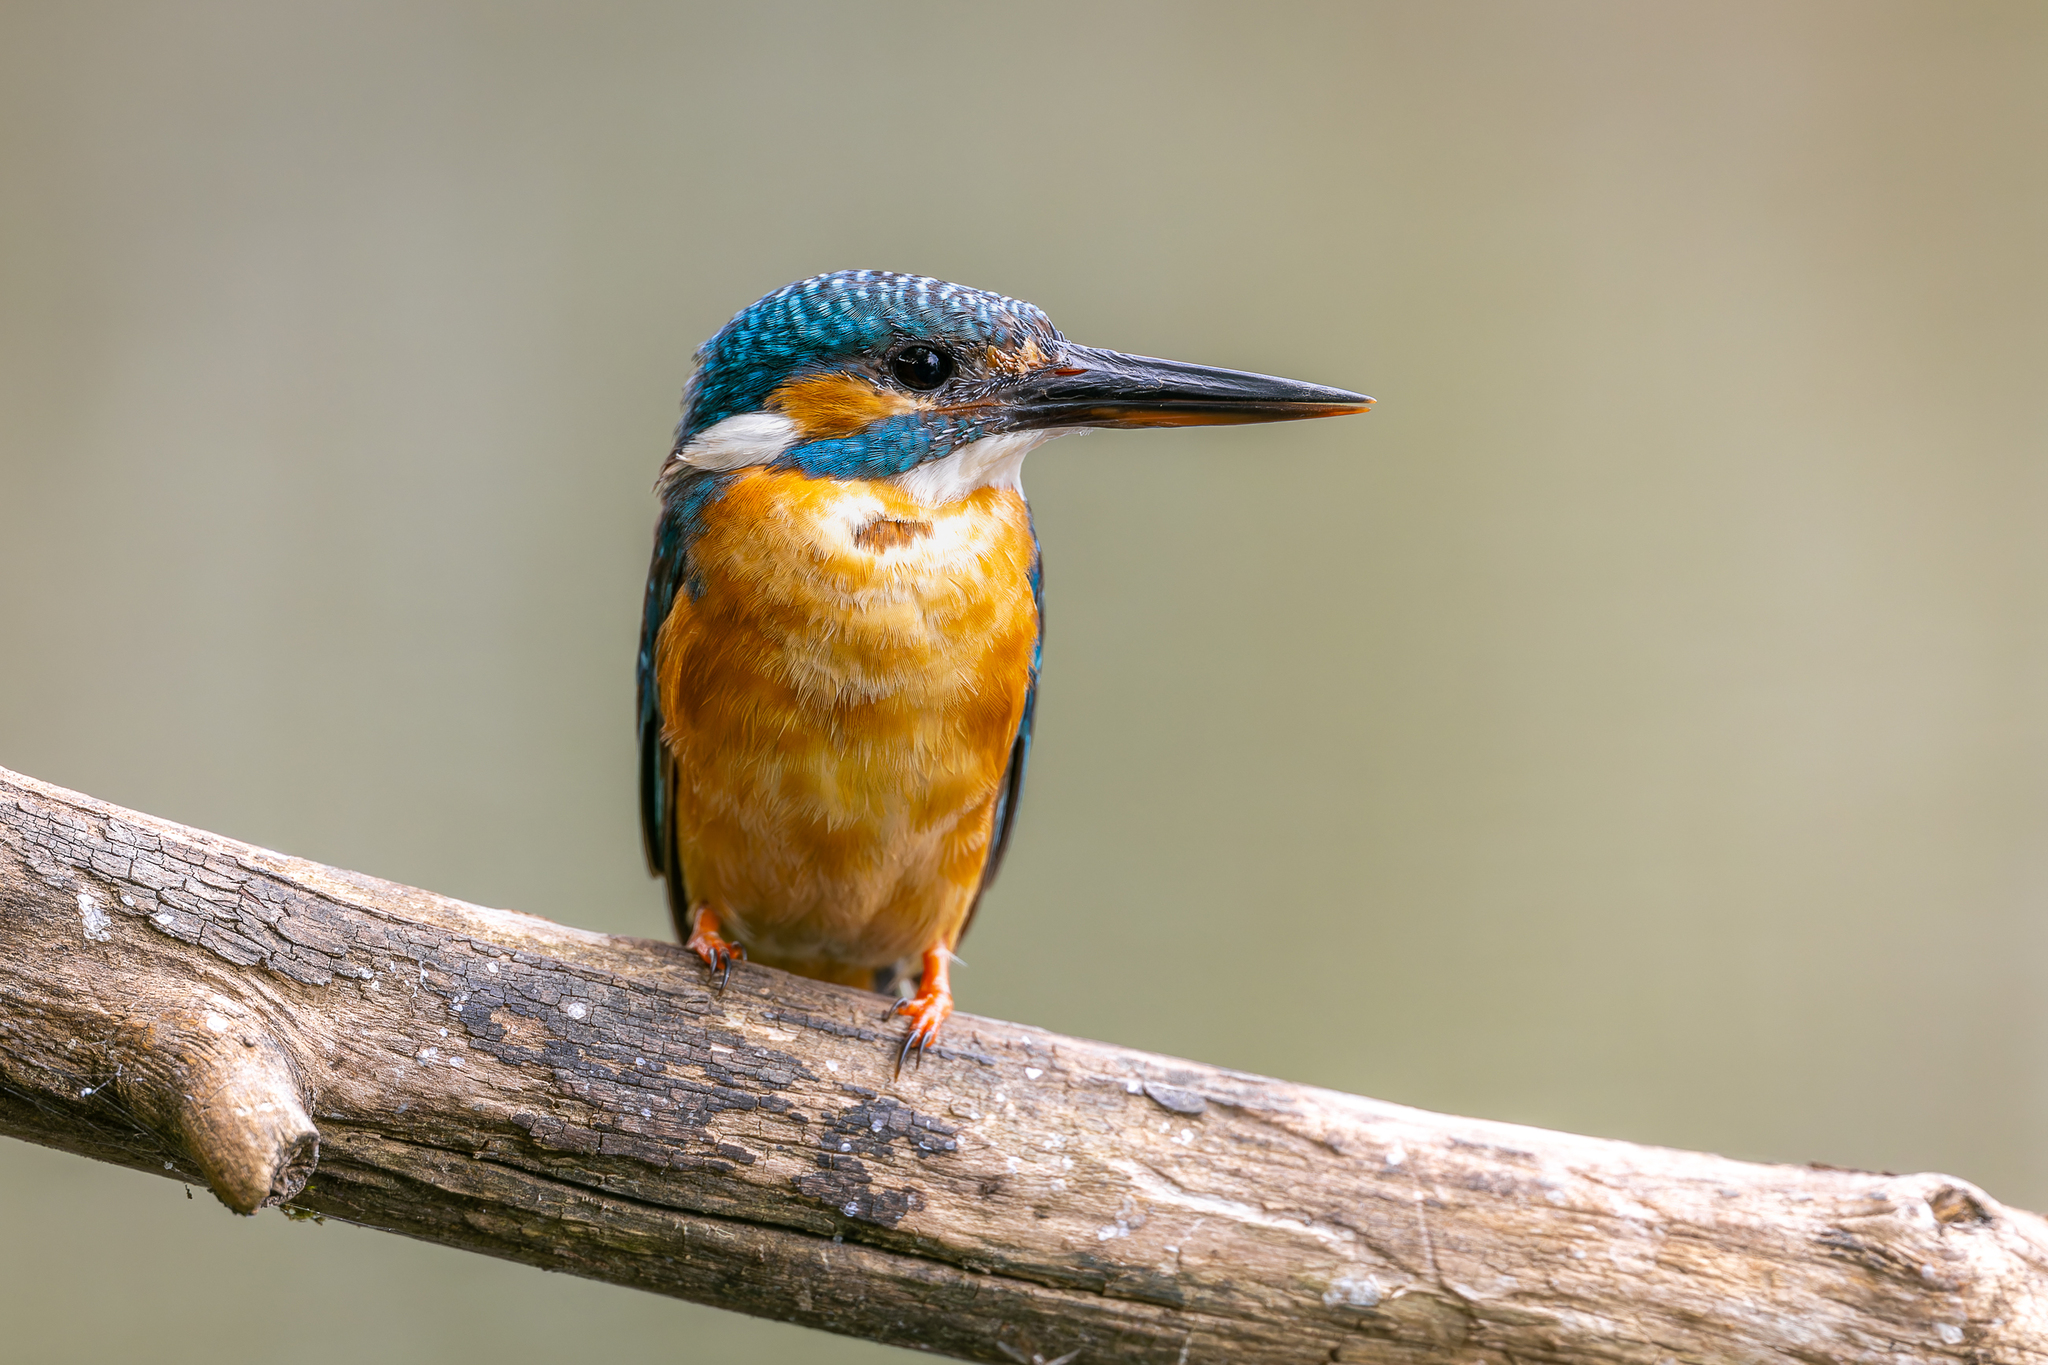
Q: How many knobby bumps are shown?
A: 2